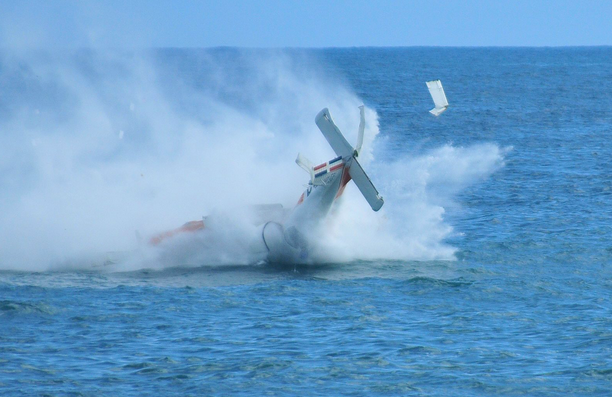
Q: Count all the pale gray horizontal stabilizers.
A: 2